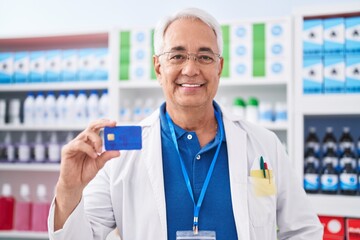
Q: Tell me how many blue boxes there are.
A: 13